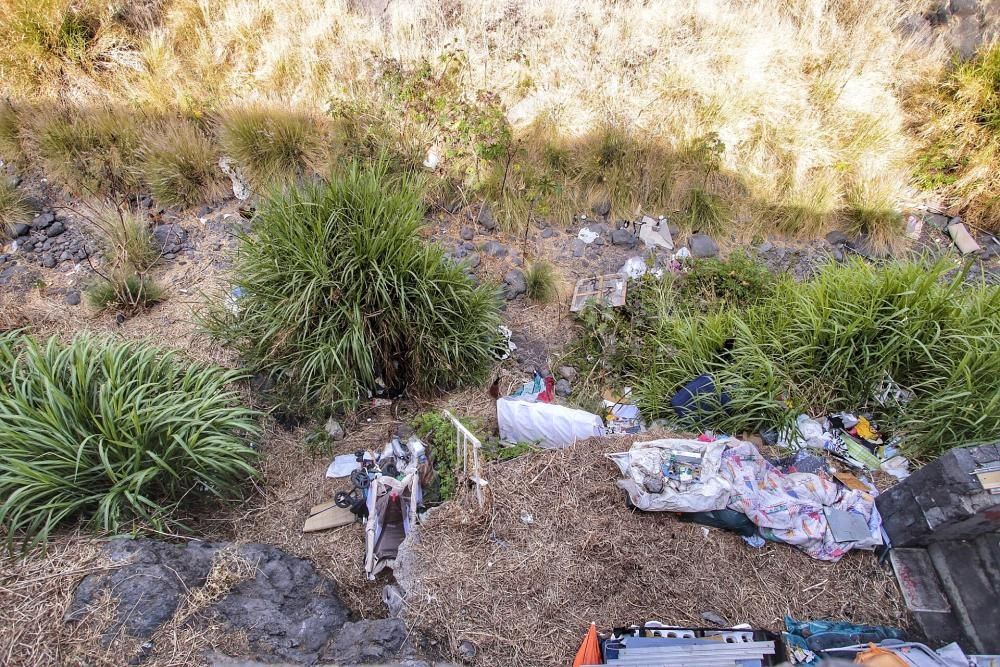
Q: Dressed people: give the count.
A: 0